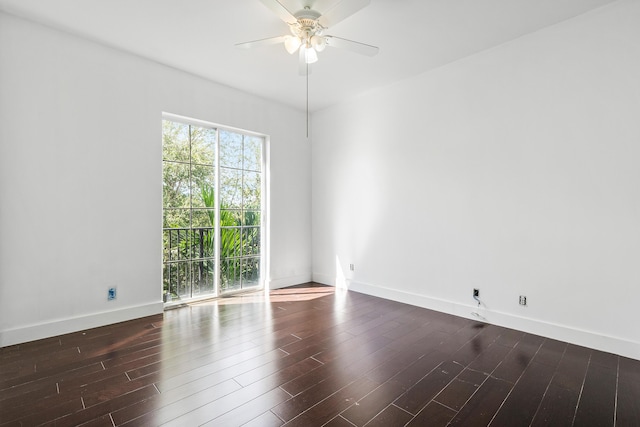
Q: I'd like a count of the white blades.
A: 5